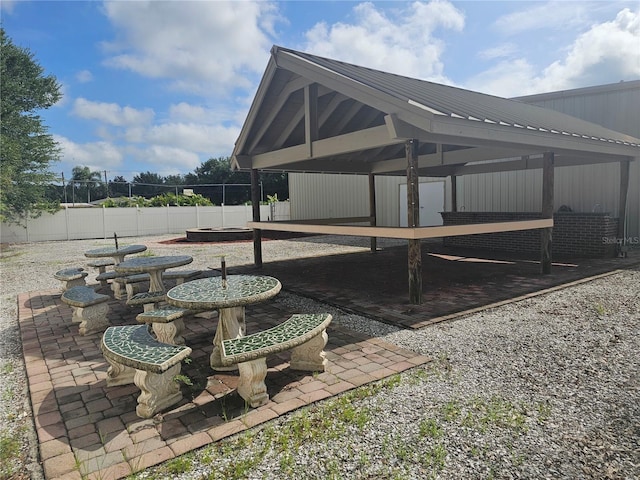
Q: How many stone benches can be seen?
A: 9